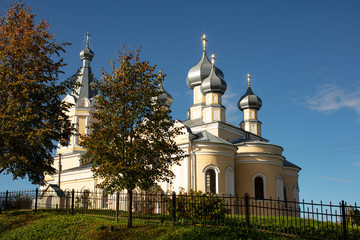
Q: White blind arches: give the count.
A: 3